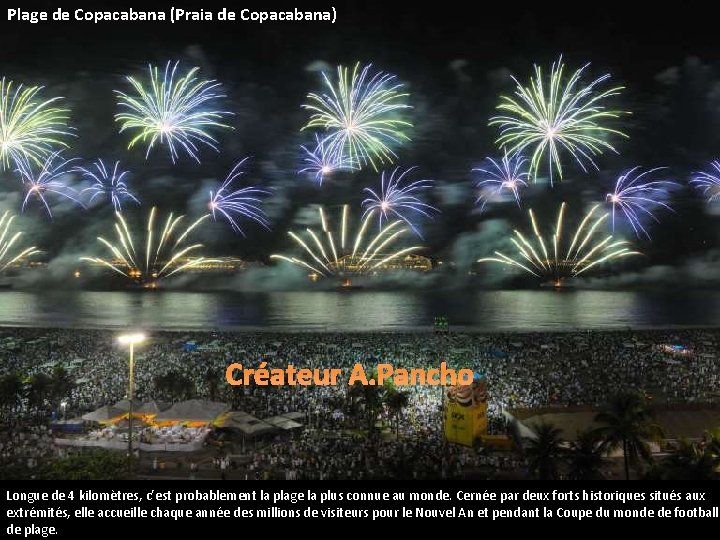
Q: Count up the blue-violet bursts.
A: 8